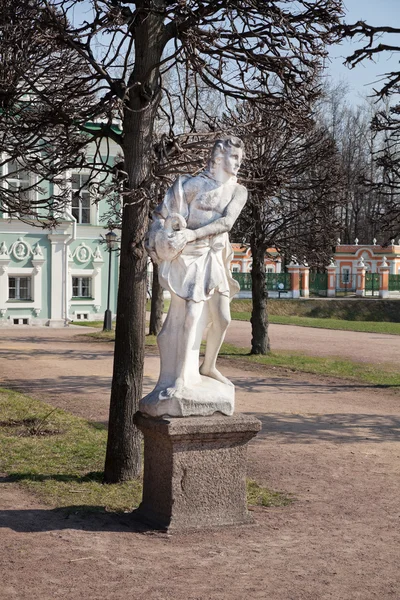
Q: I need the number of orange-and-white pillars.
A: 5